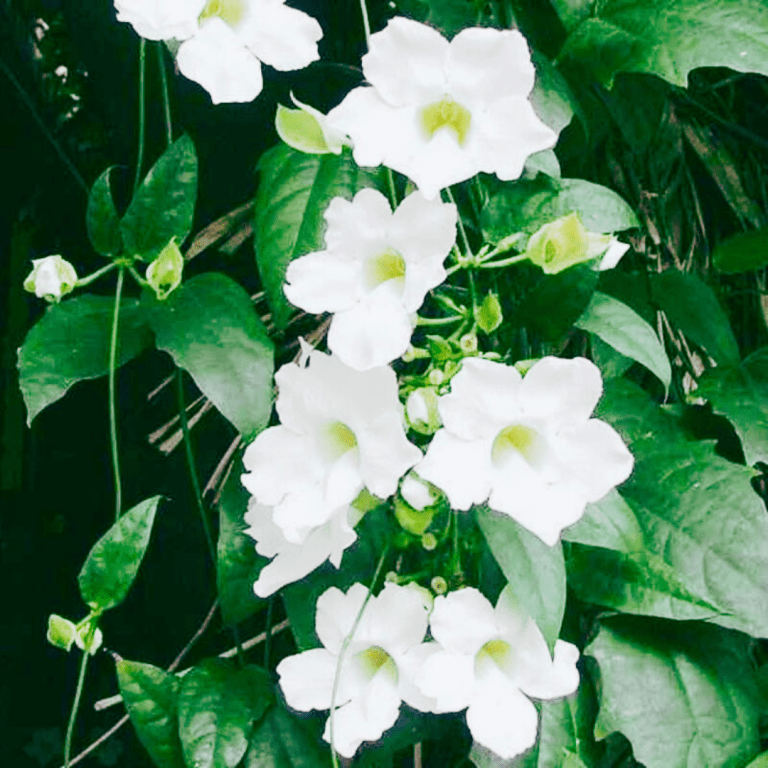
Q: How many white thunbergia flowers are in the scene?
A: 8